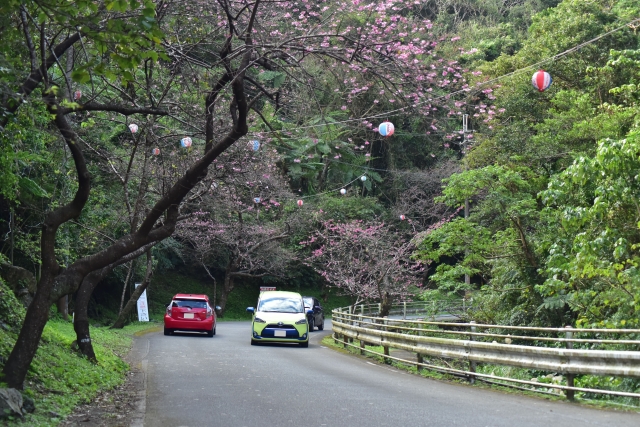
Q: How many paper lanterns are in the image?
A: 12